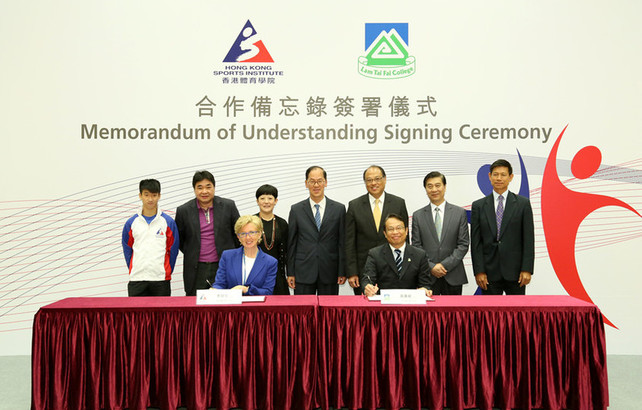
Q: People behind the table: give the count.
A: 9